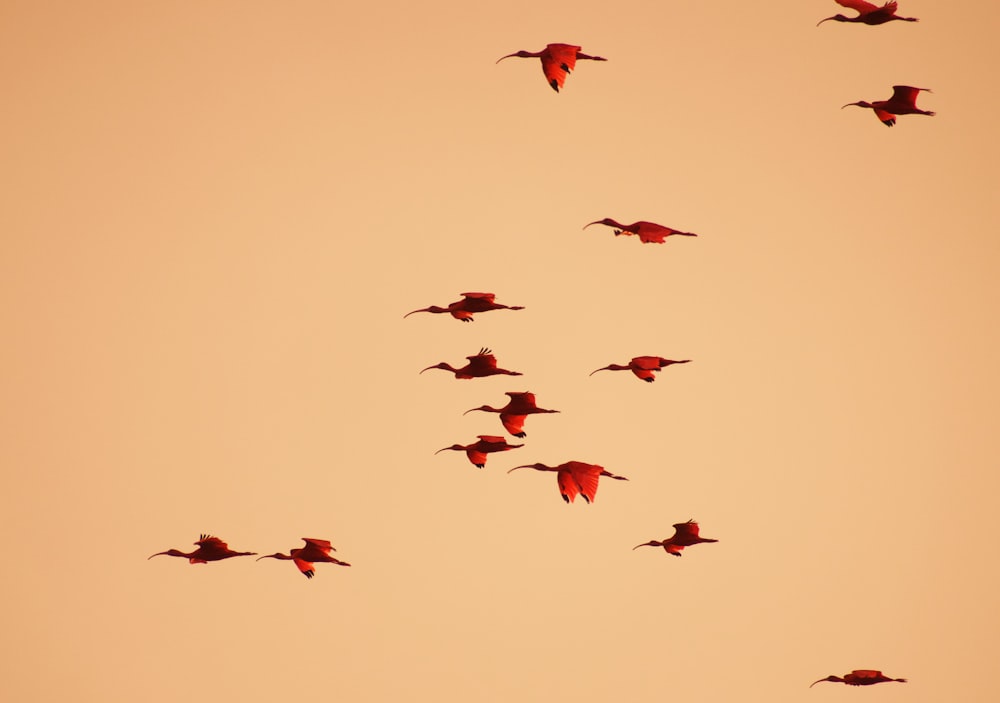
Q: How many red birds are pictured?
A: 14